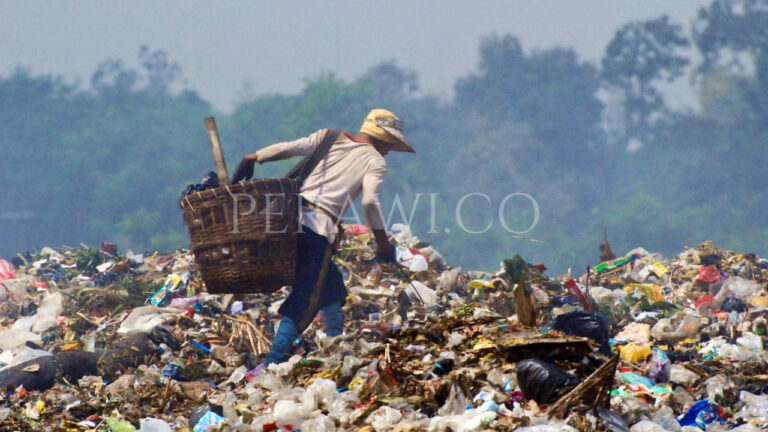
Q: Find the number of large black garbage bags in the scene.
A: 2